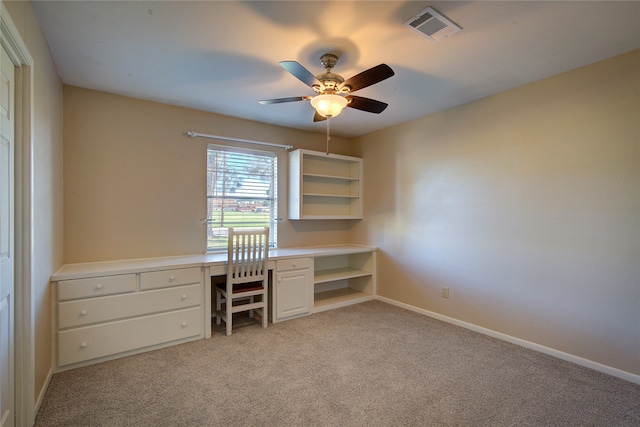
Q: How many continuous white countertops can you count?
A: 1